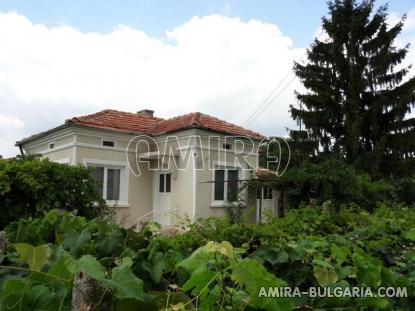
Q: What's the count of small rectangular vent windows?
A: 3